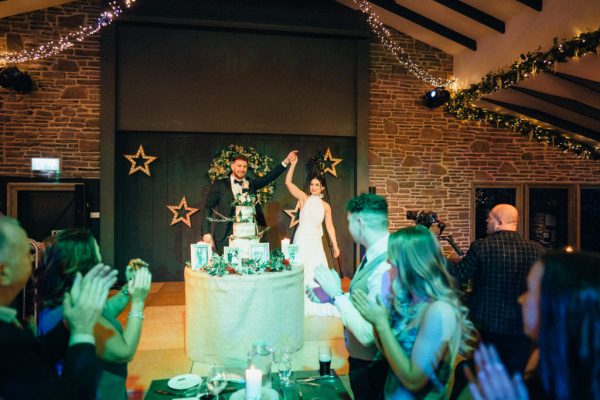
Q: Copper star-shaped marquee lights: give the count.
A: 4